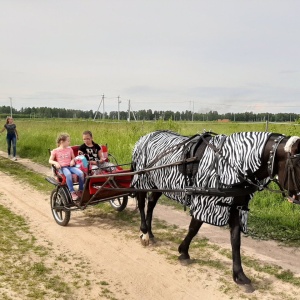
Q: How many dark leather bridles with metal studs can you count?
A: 1